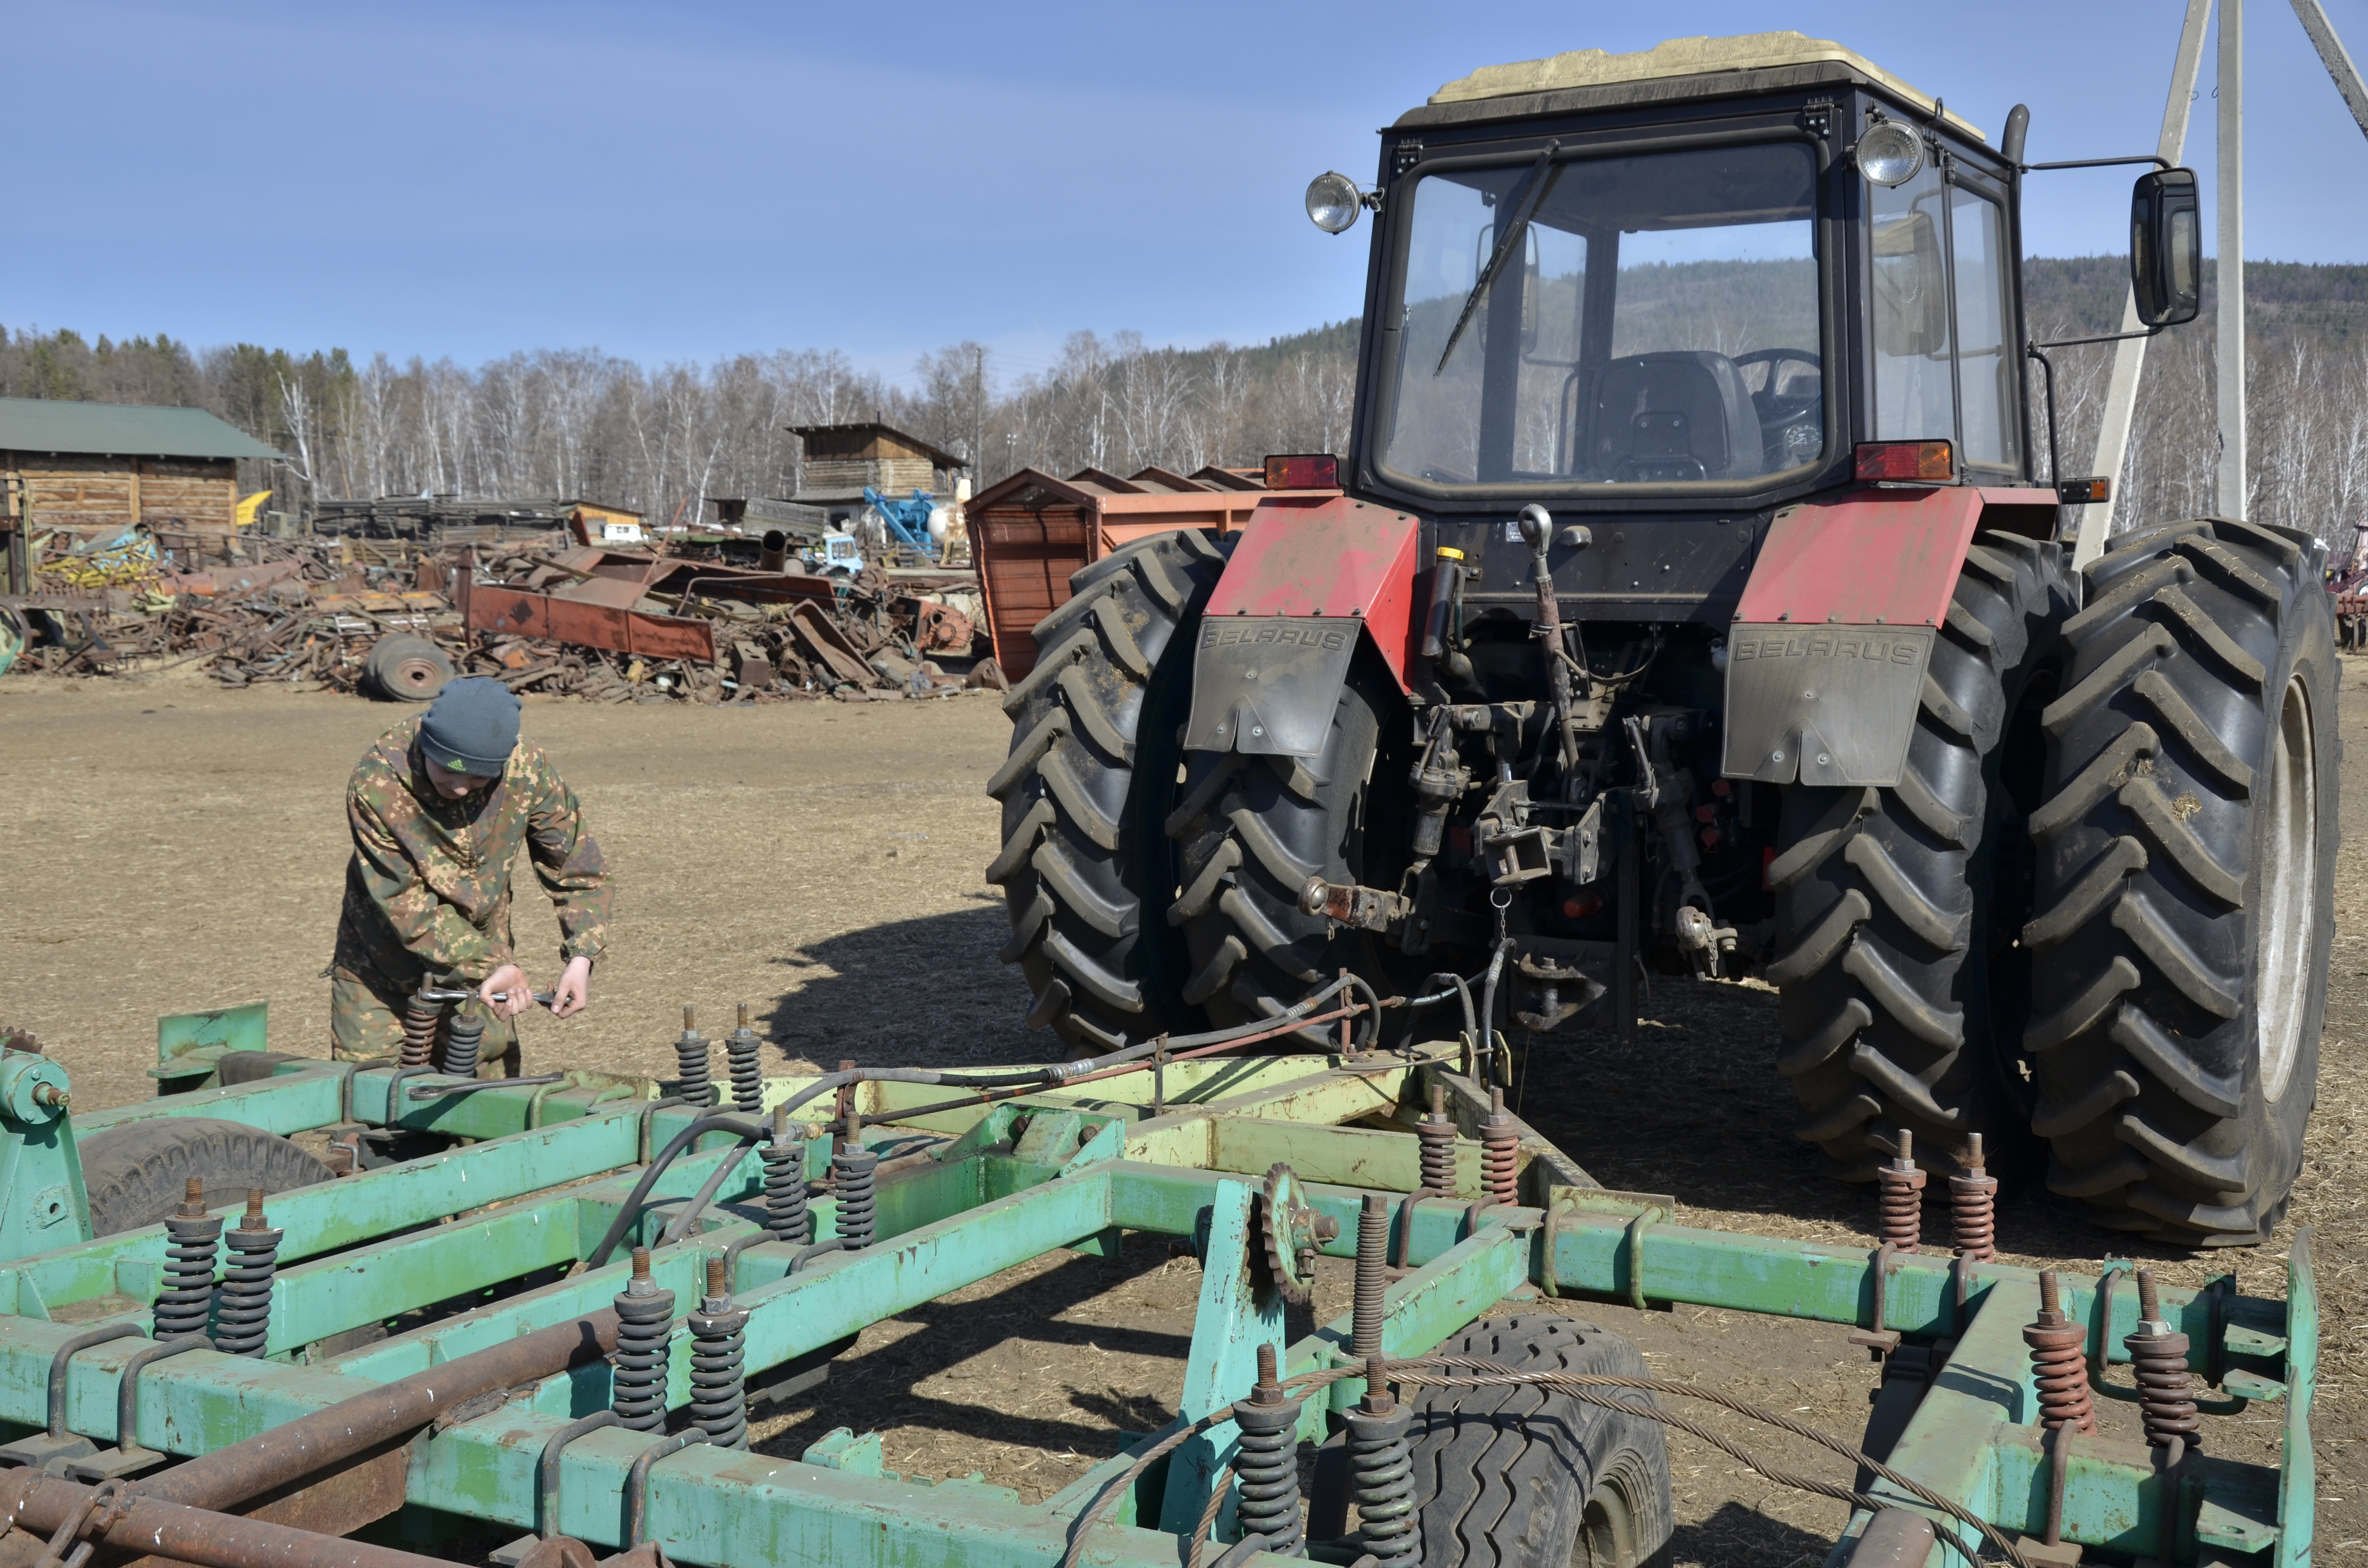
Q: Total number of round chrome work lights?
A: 2